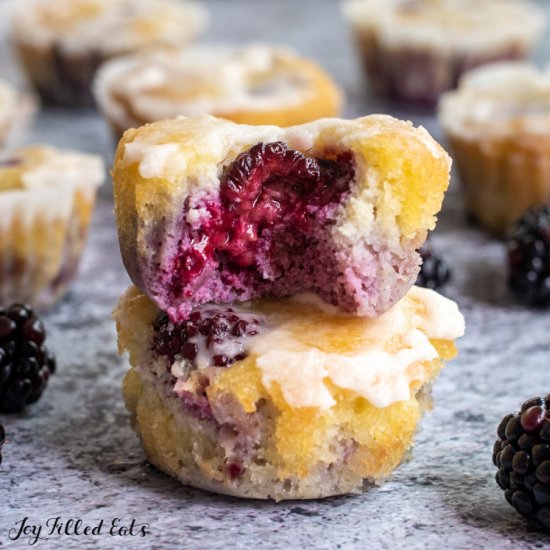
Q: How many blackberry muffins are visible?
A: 8